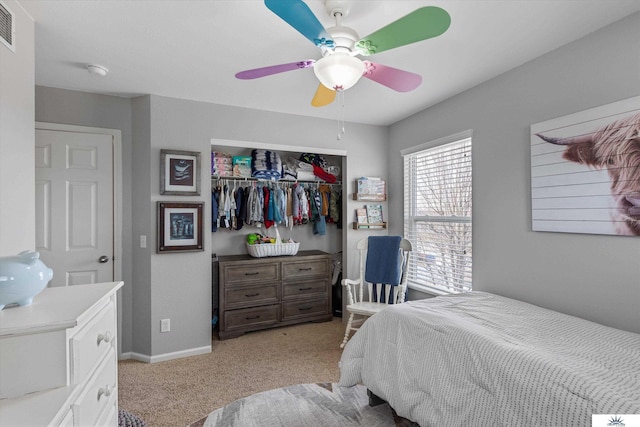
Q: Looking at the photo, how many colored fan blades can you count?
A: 5